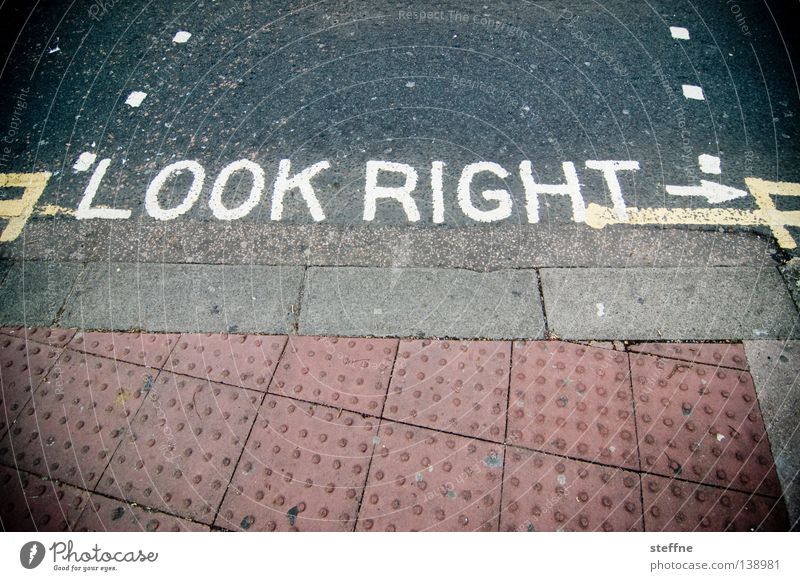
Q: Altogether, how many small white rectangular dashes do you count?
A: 6